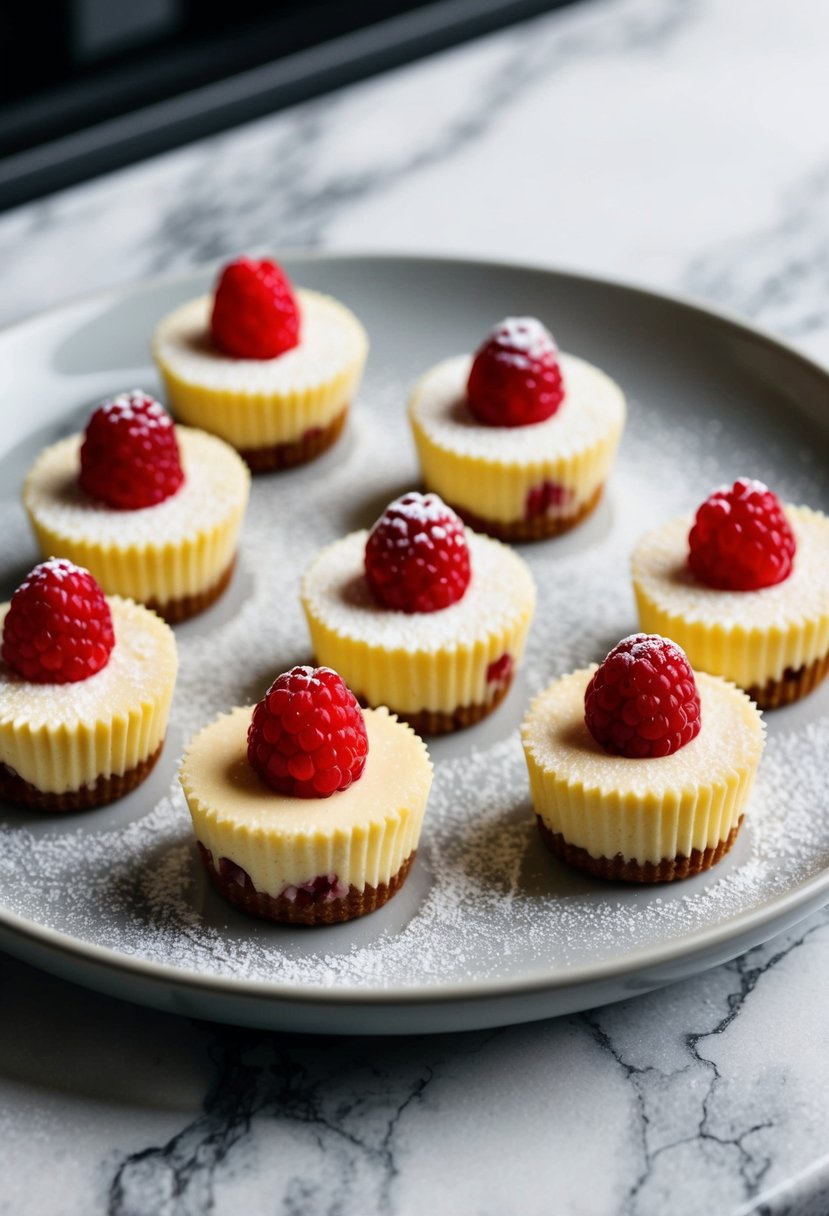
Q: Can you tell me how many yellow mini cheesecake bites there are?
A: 8